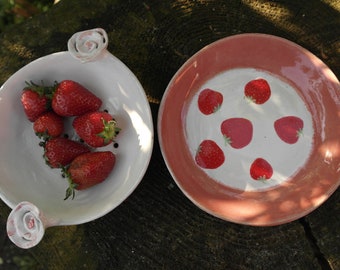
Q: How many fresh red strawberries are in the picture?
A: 6